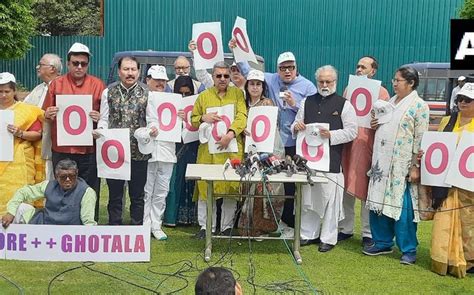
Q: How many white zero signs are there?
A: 12